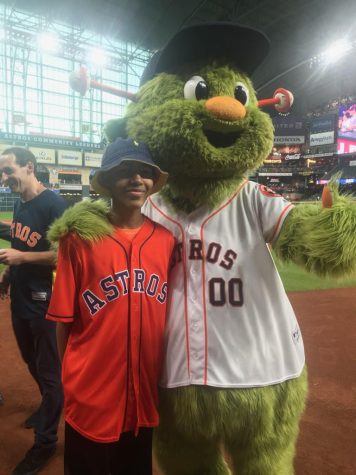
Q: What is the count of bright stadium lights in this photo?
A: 3